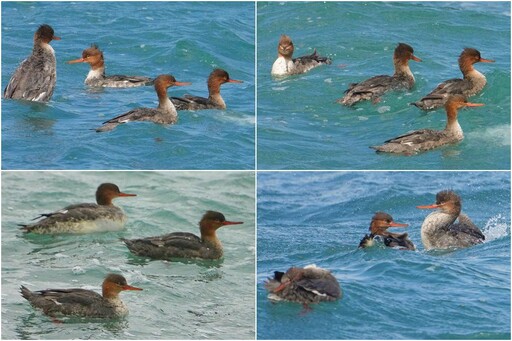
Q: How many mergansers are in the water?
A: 14